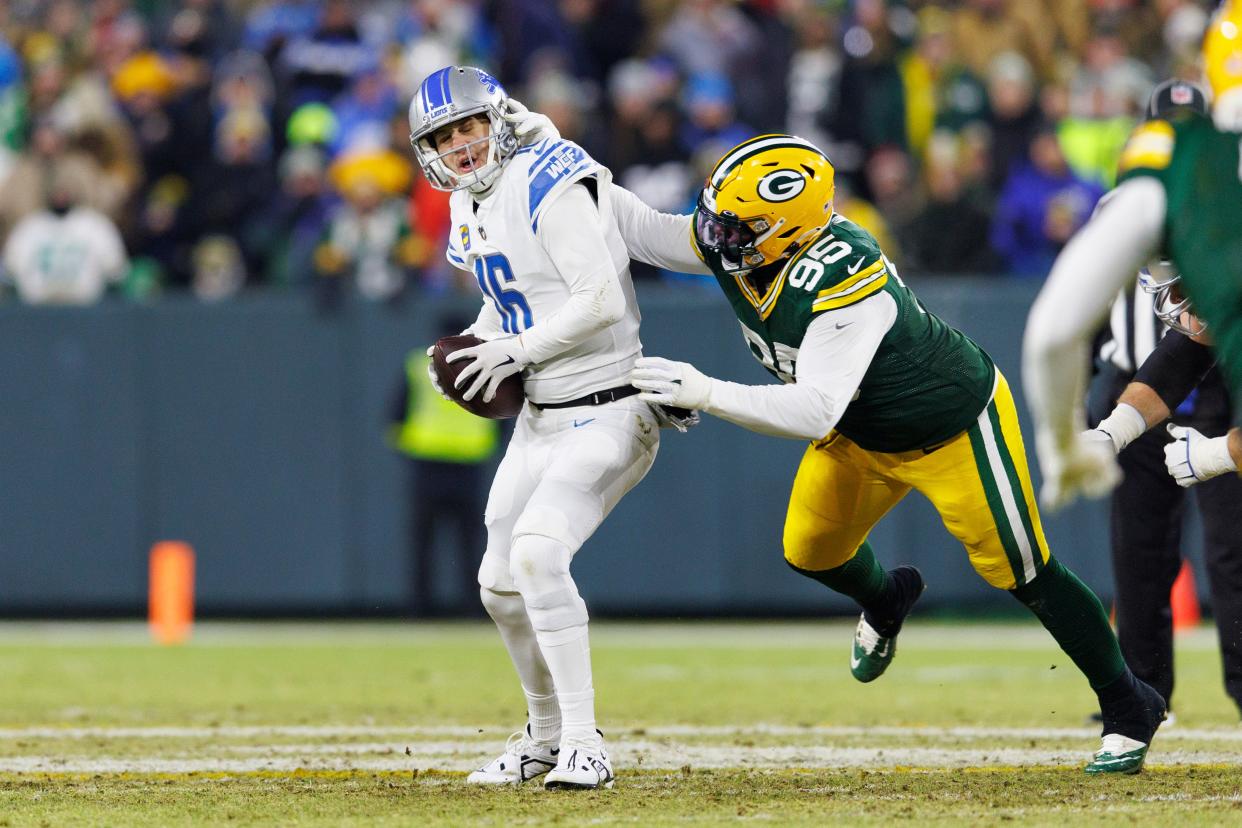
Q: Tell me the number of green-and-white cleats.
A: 2